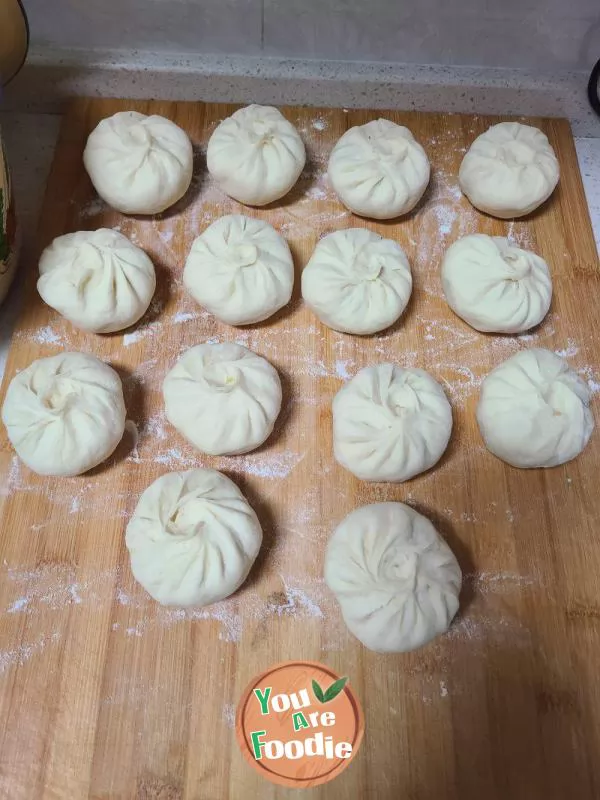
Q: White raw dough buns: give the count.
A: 14